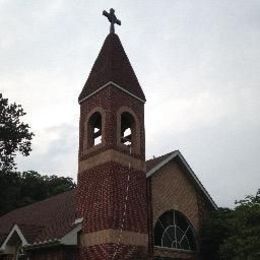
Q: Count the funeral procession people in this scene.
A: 0